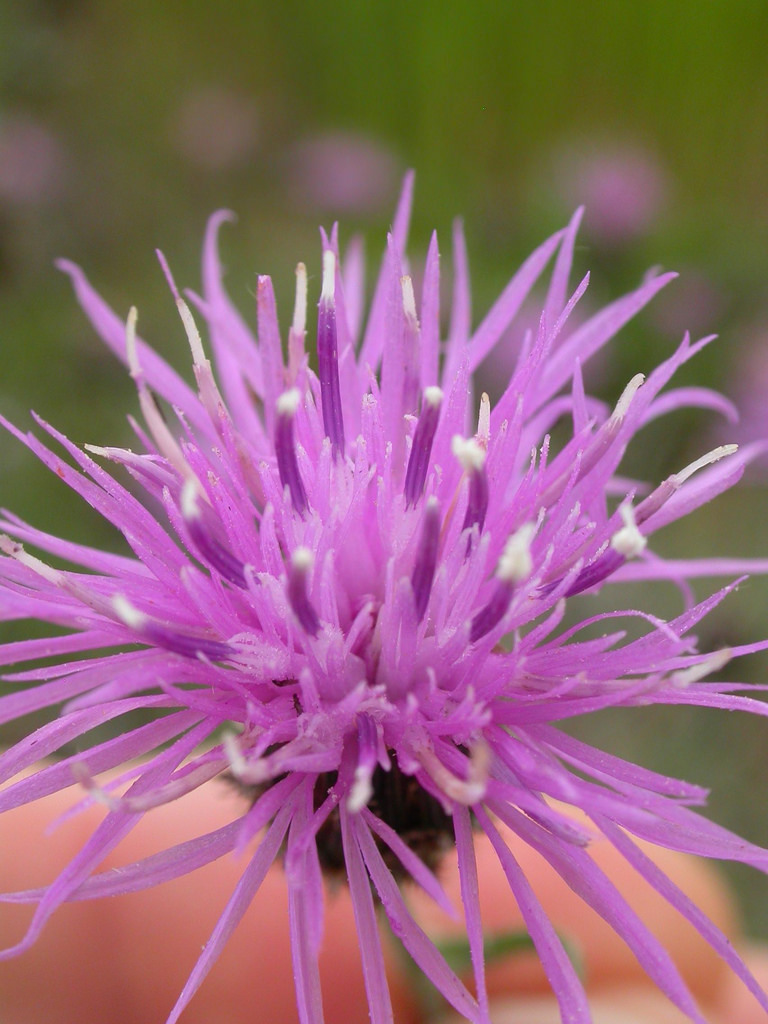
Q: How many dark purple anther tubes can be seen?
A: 11